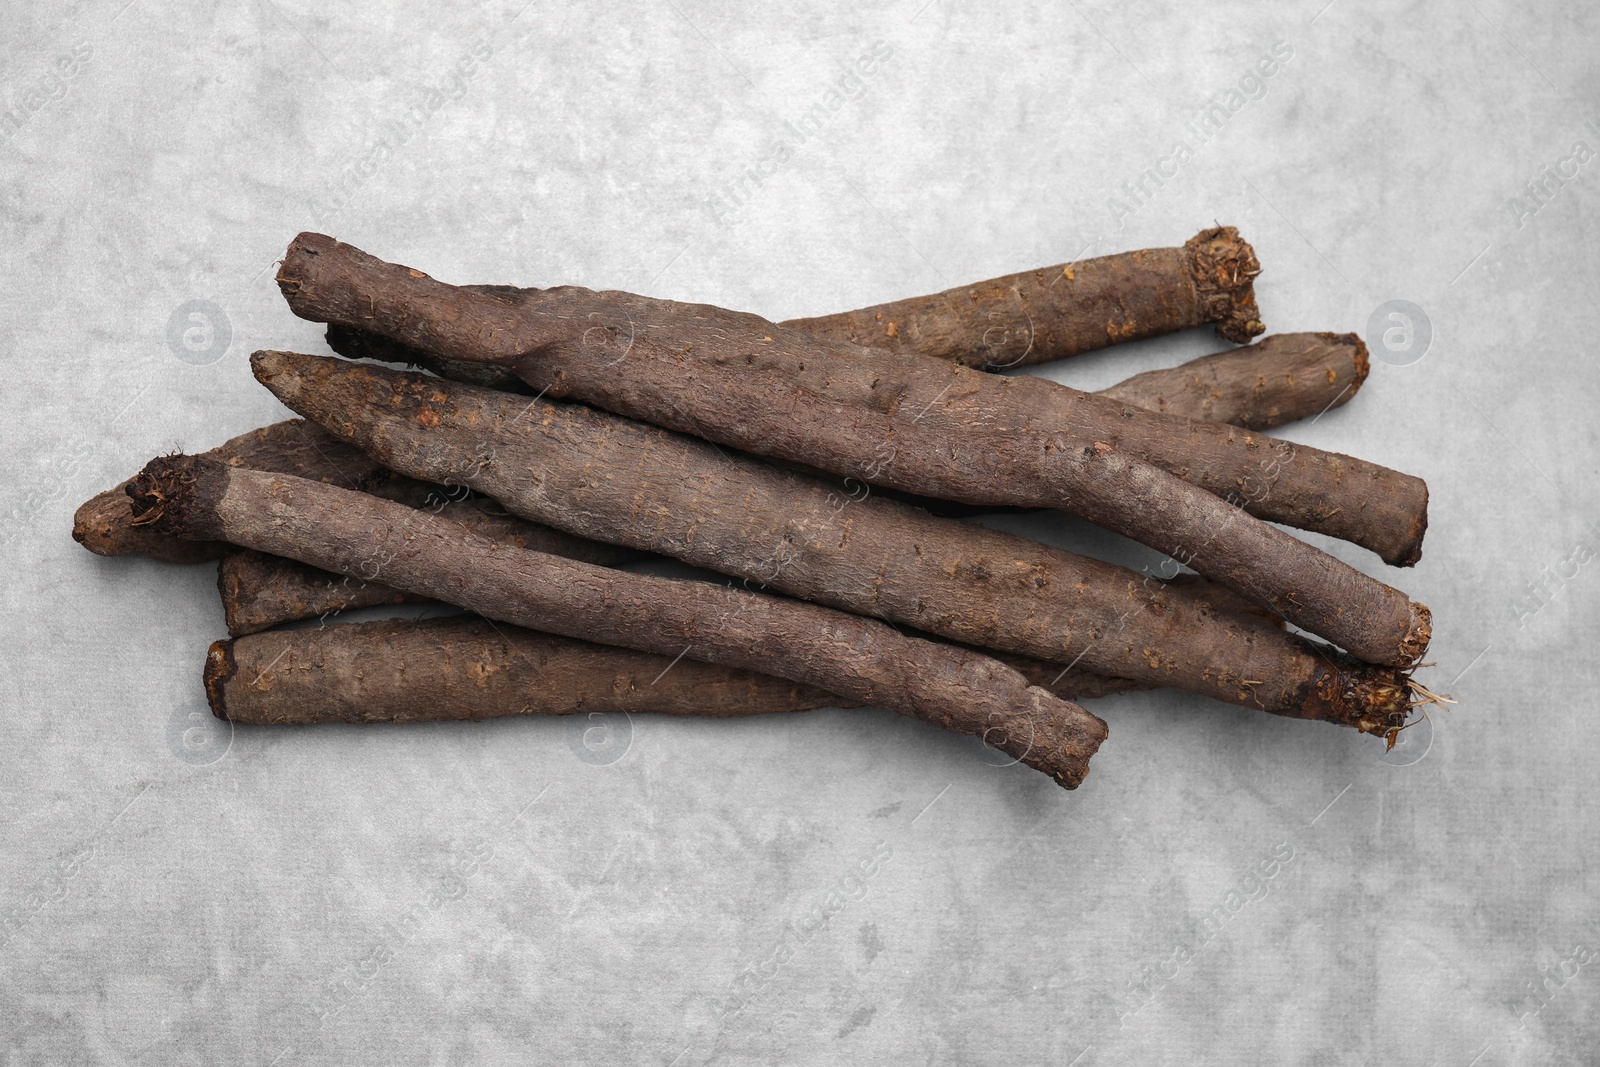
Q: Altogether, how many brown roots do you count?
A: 7